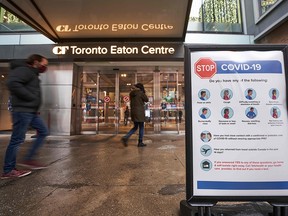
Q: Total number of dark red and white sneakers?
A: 2